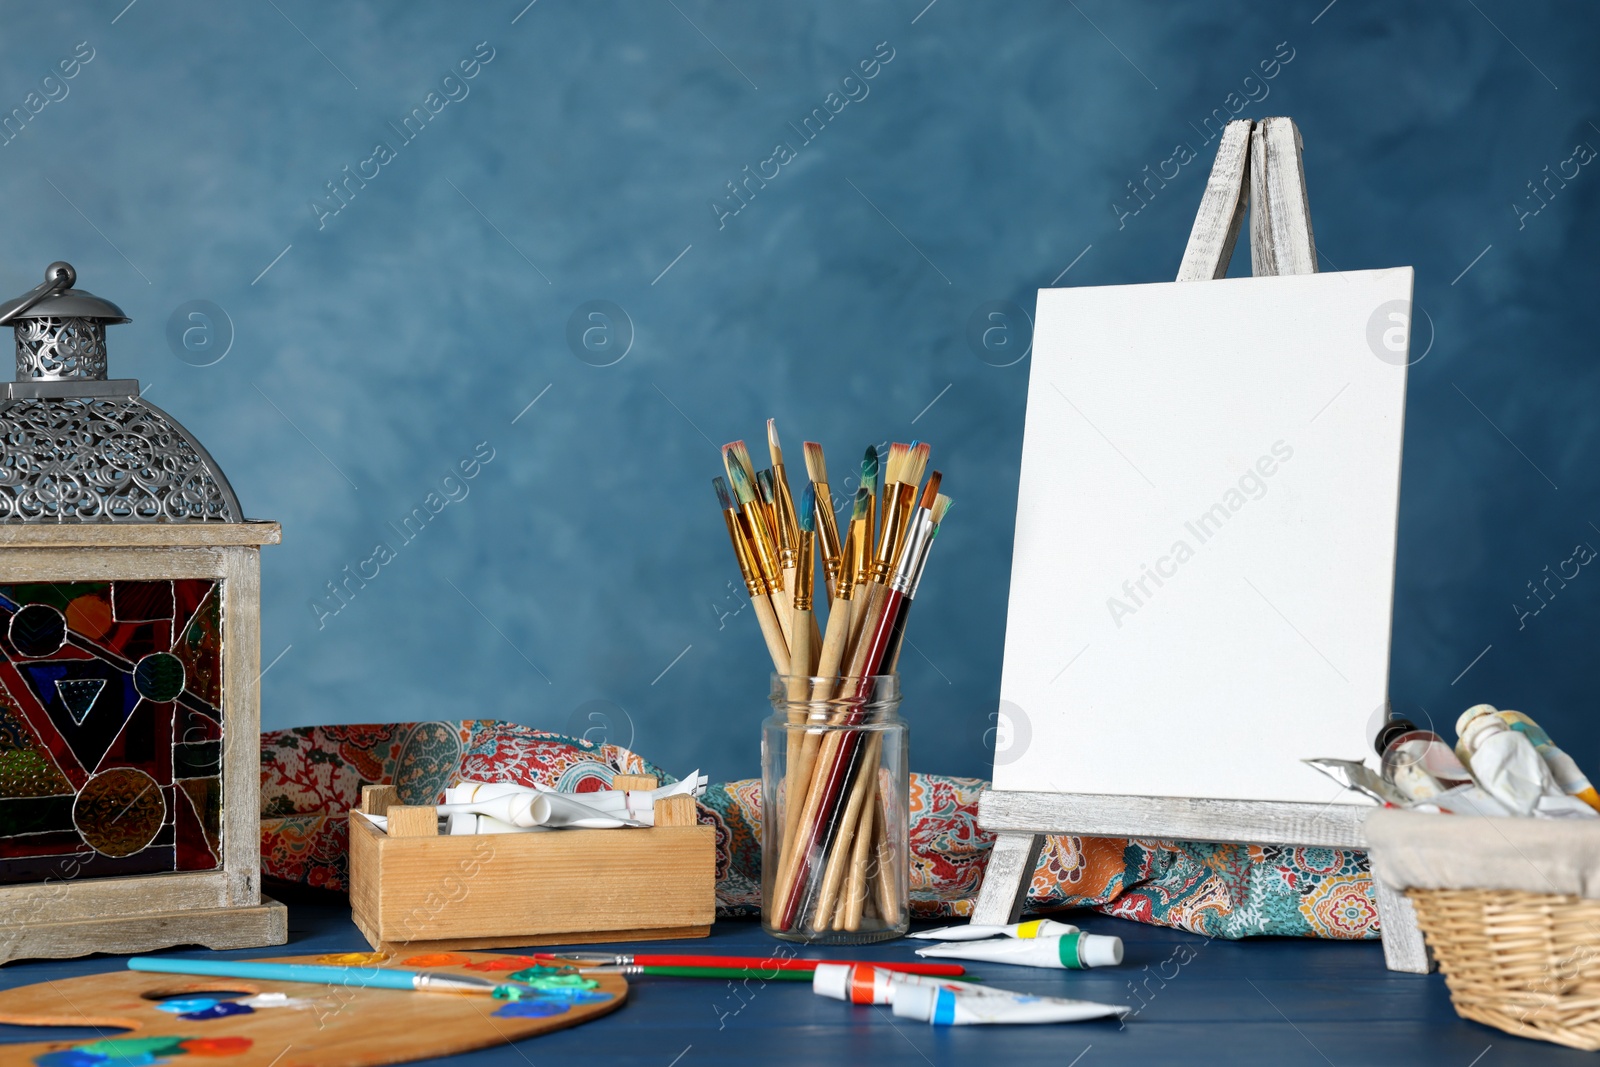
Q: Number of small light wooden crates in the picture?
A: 1